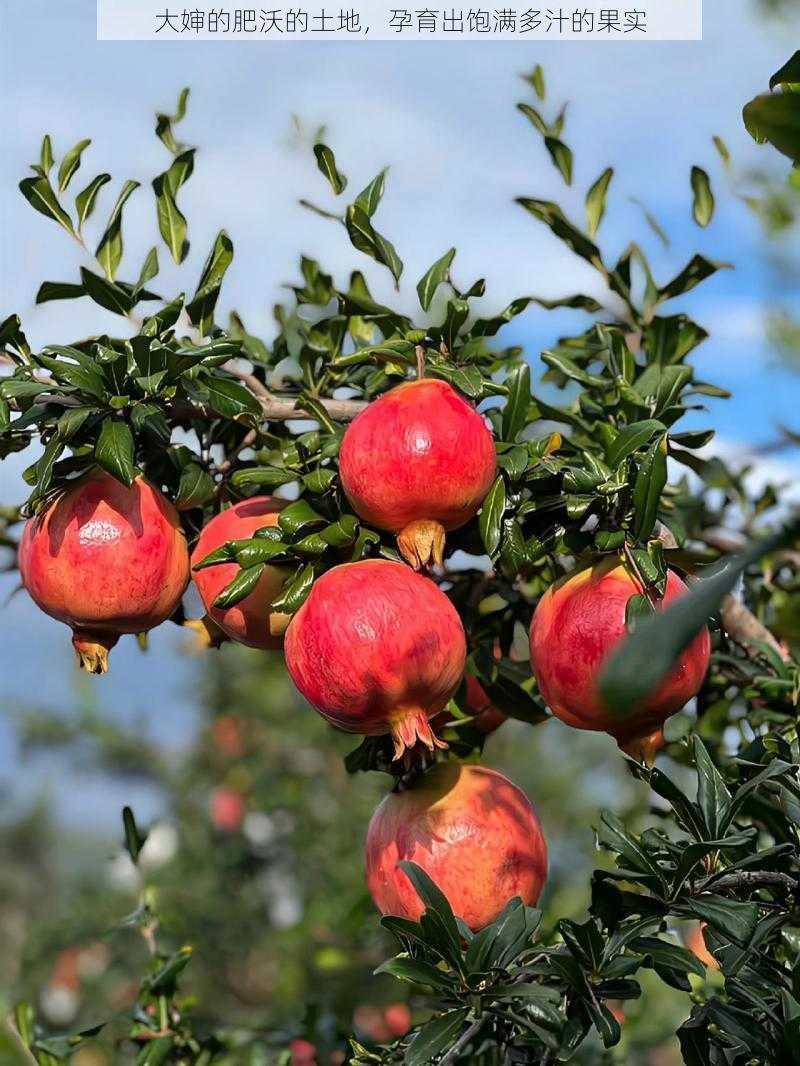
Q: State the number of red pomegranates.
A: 6